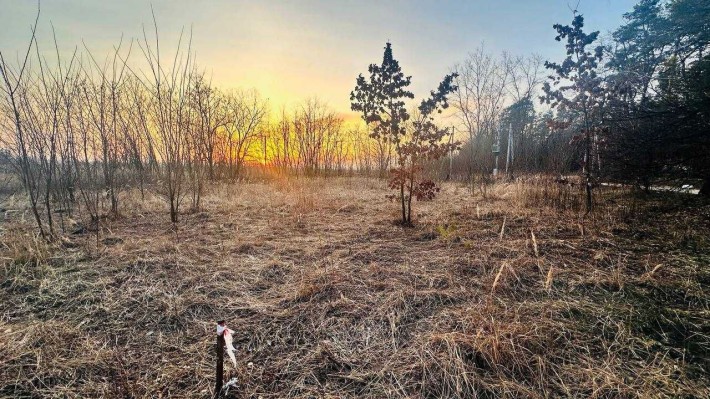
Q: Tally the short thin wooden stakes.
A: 1